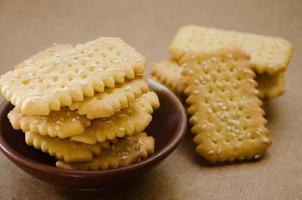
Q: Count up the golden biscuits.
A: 9